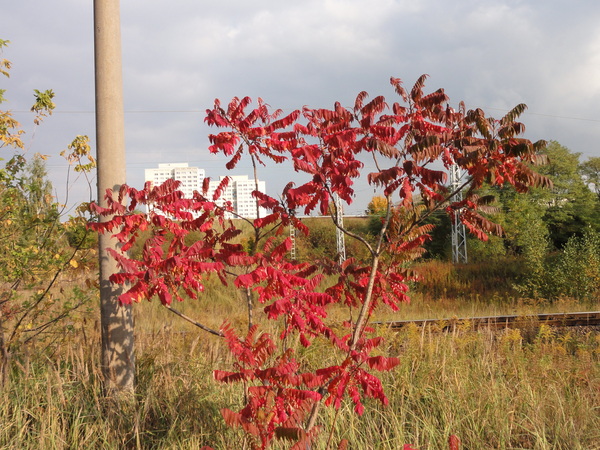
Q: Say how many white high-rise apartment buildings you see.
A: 2